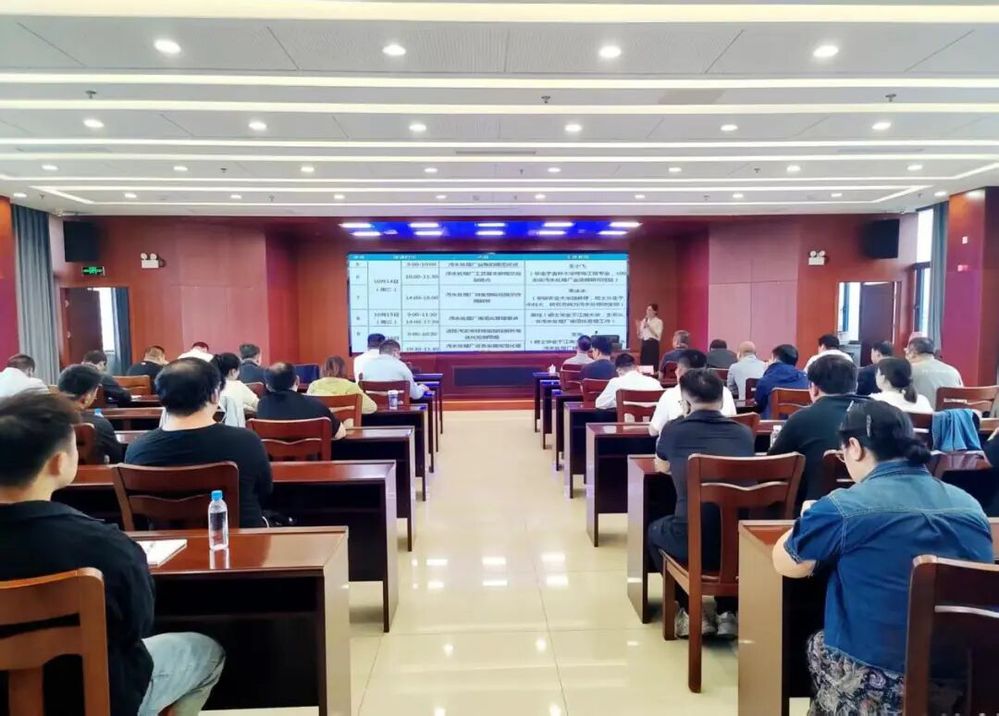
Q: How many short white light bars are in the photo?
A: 10